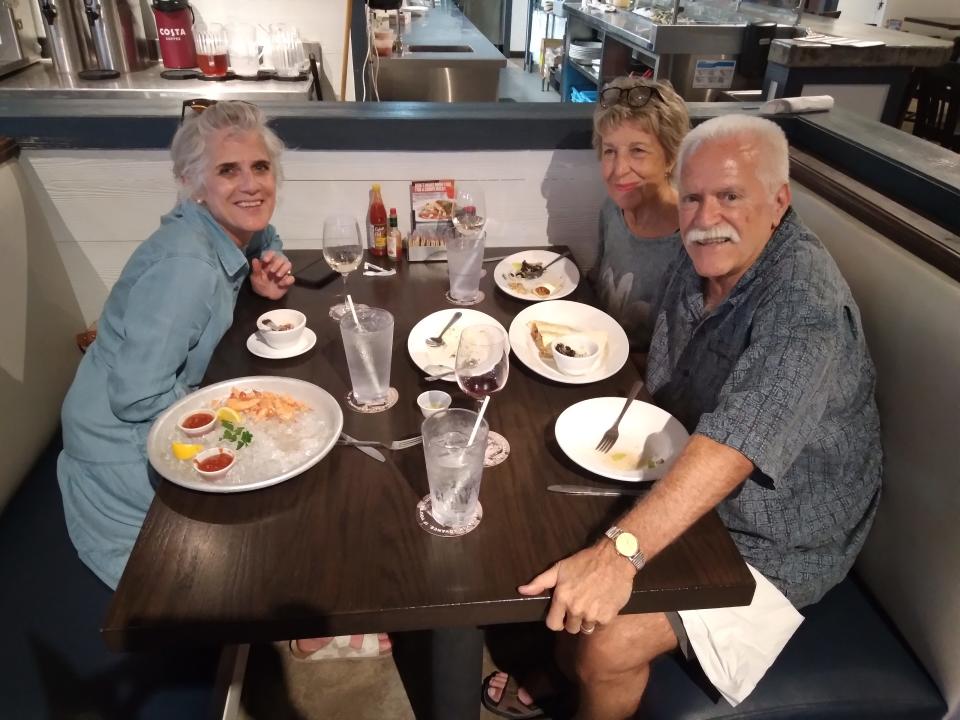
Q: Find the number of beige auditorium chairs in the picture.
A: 0